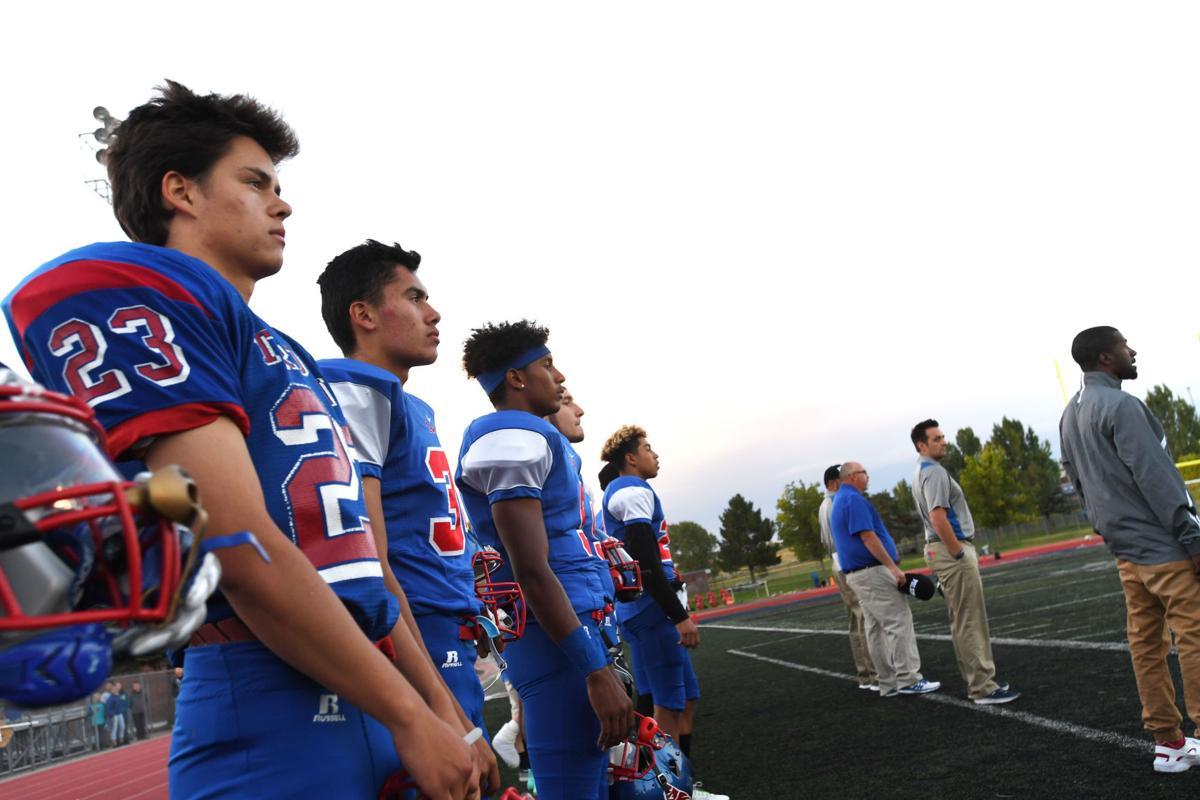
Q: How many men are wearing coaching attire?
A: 4